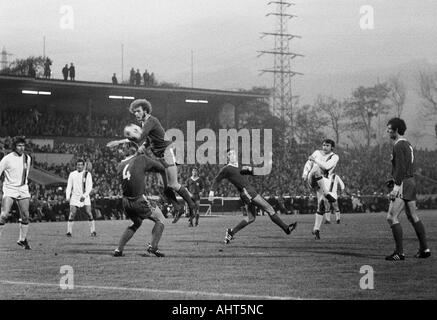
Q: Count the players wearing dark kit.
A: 5